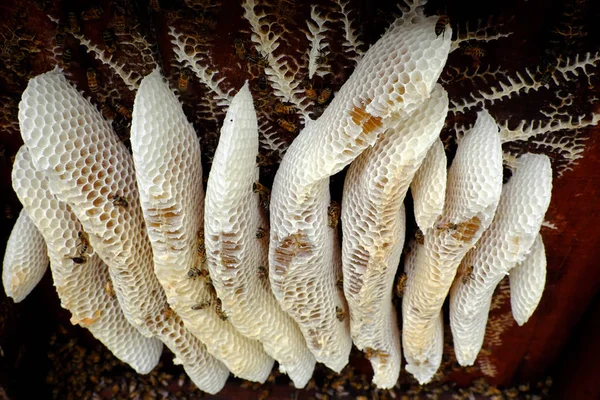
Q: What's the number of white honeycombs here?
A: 11